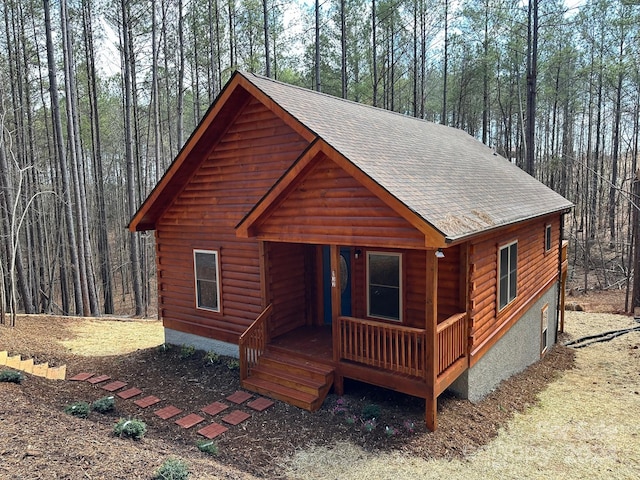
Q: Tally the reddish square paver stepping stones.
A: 12